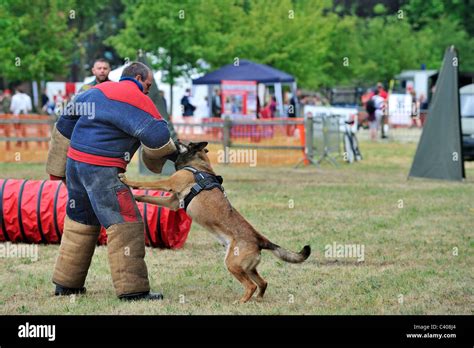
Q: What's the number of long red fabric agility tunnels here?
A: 1